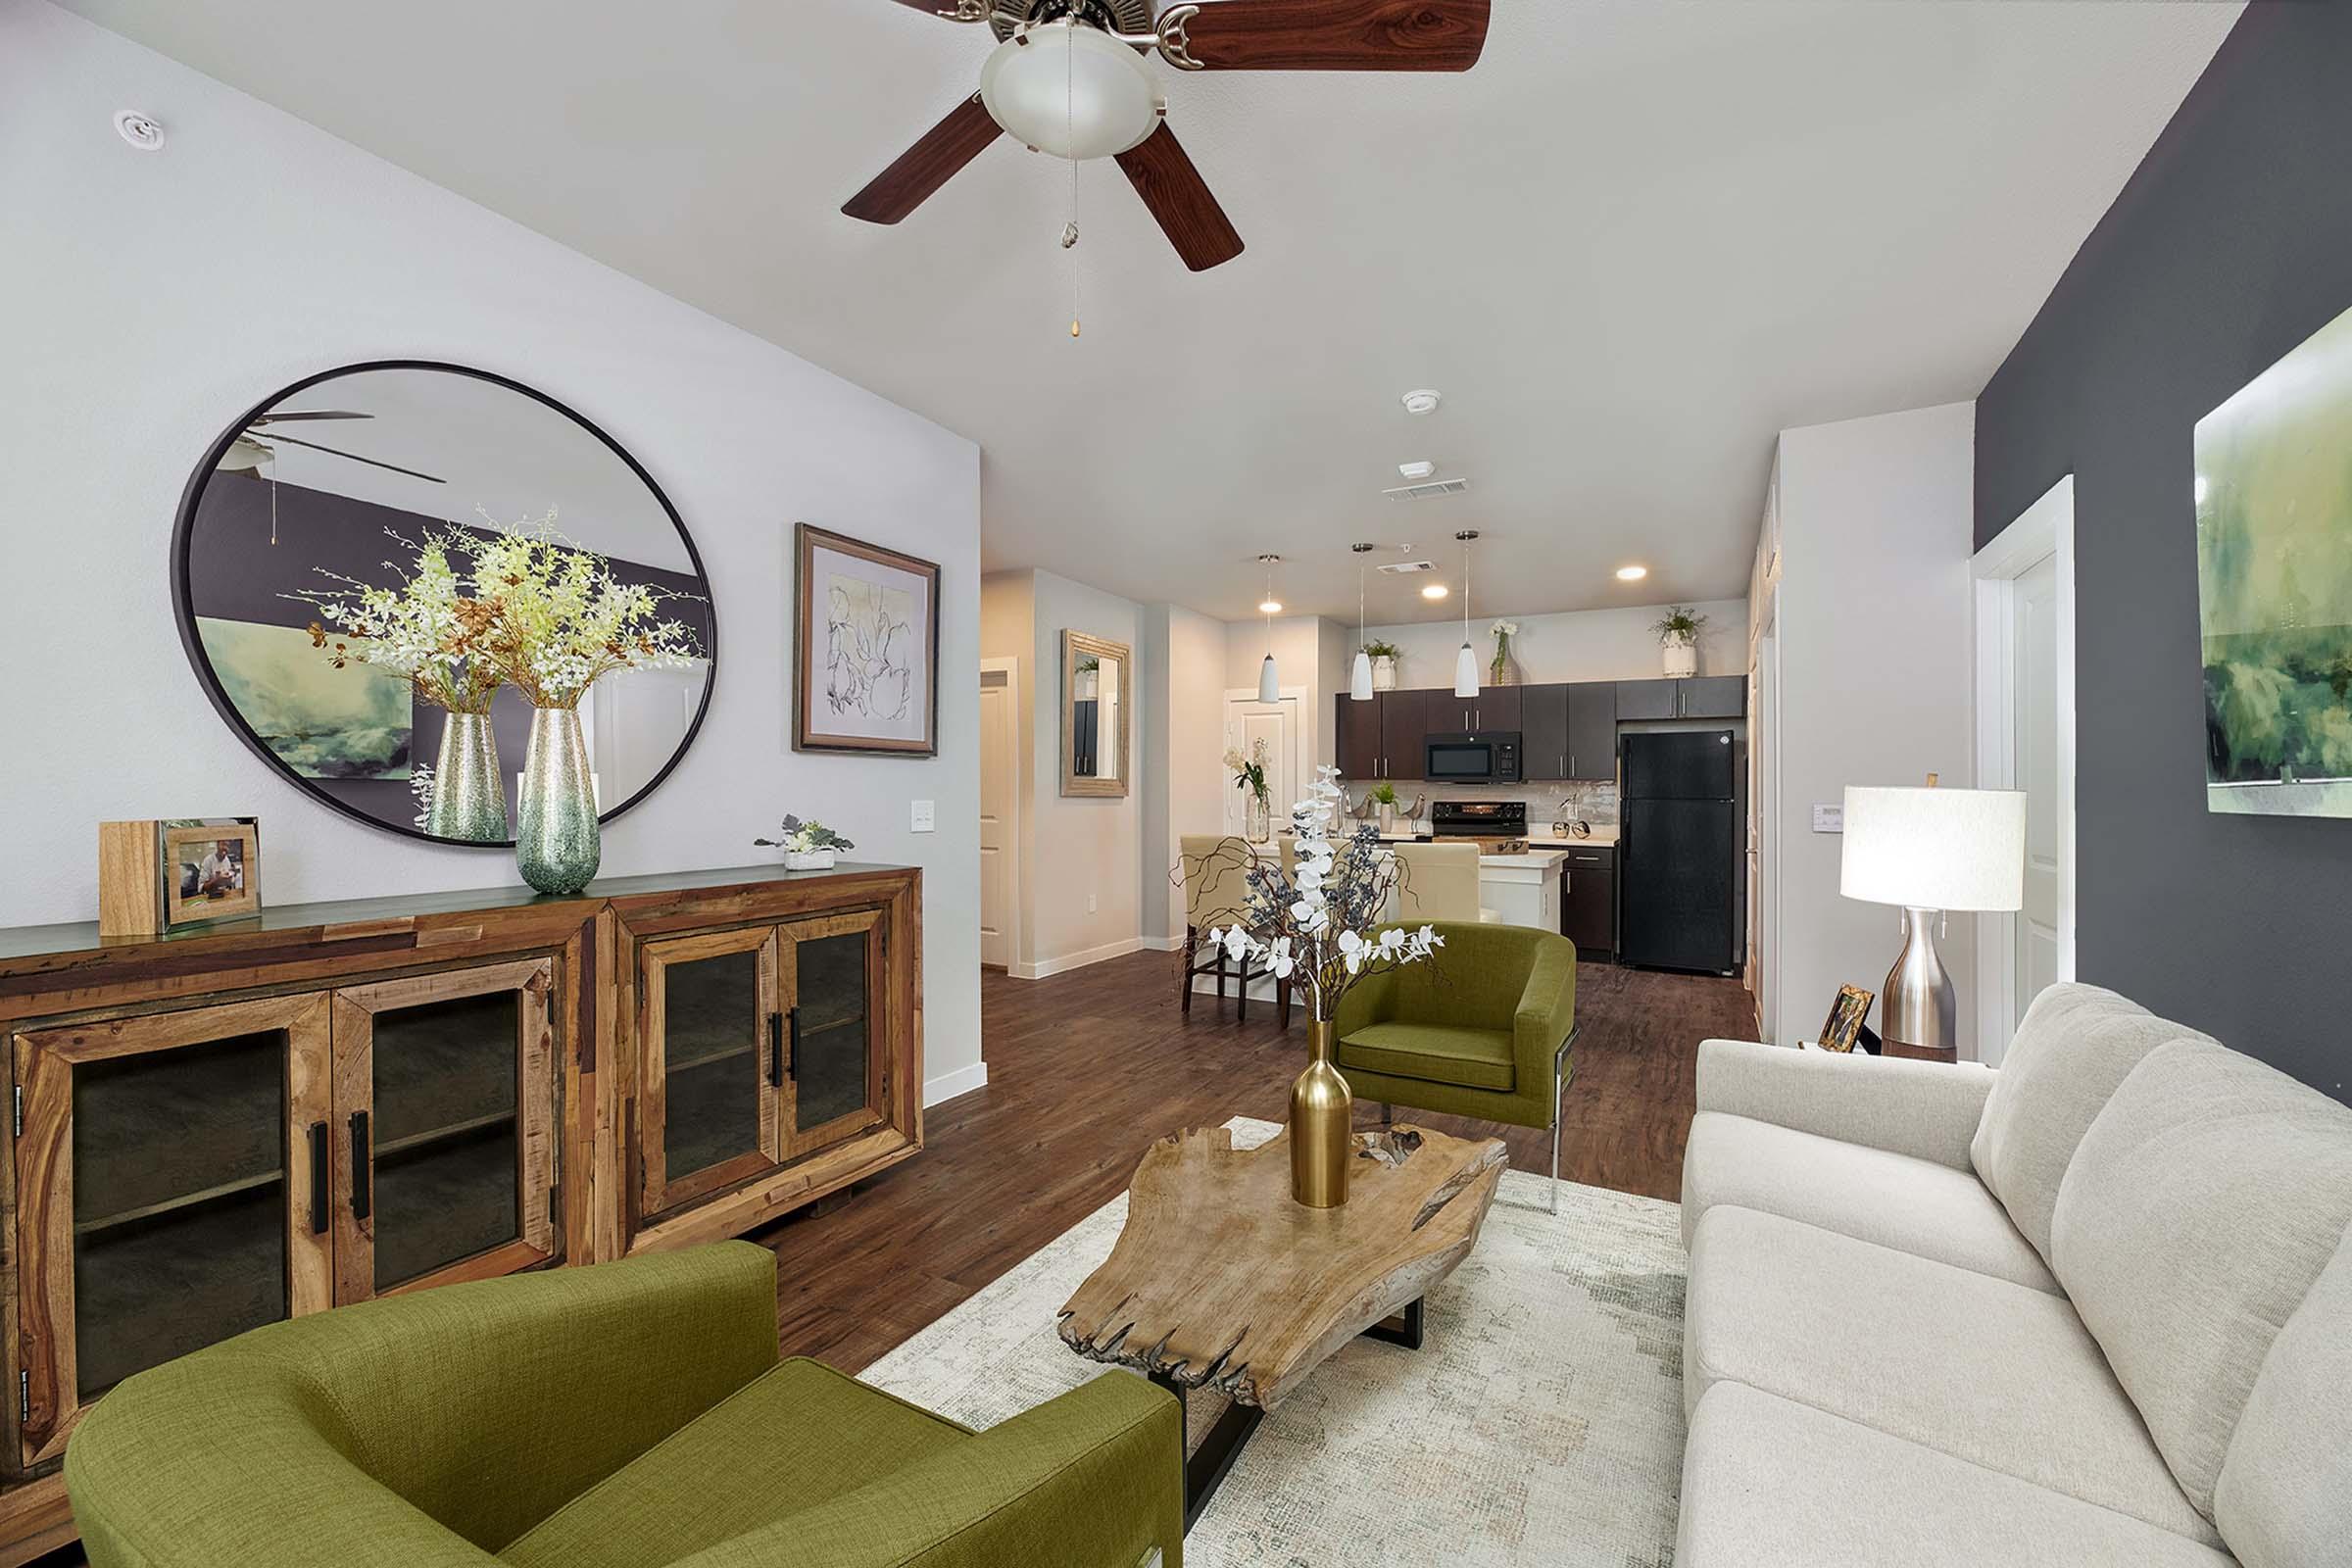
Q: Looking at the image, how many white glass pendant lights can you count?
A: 3